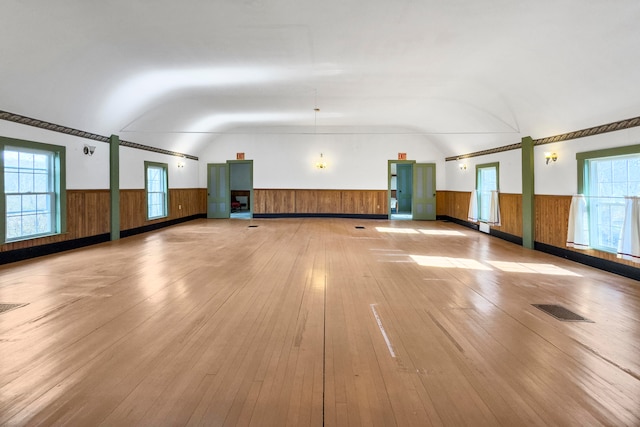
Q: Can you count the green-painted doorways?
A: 2